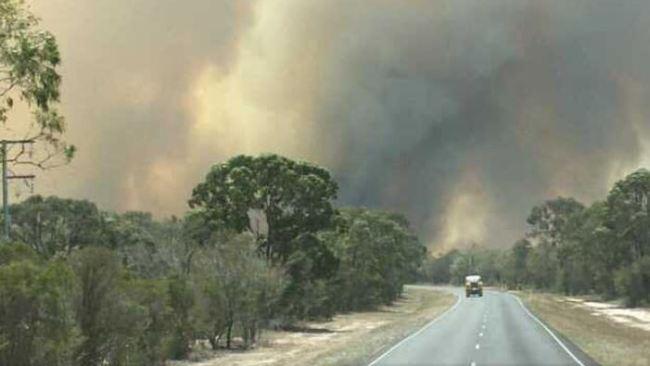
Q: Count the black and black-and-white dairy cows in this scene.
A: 0